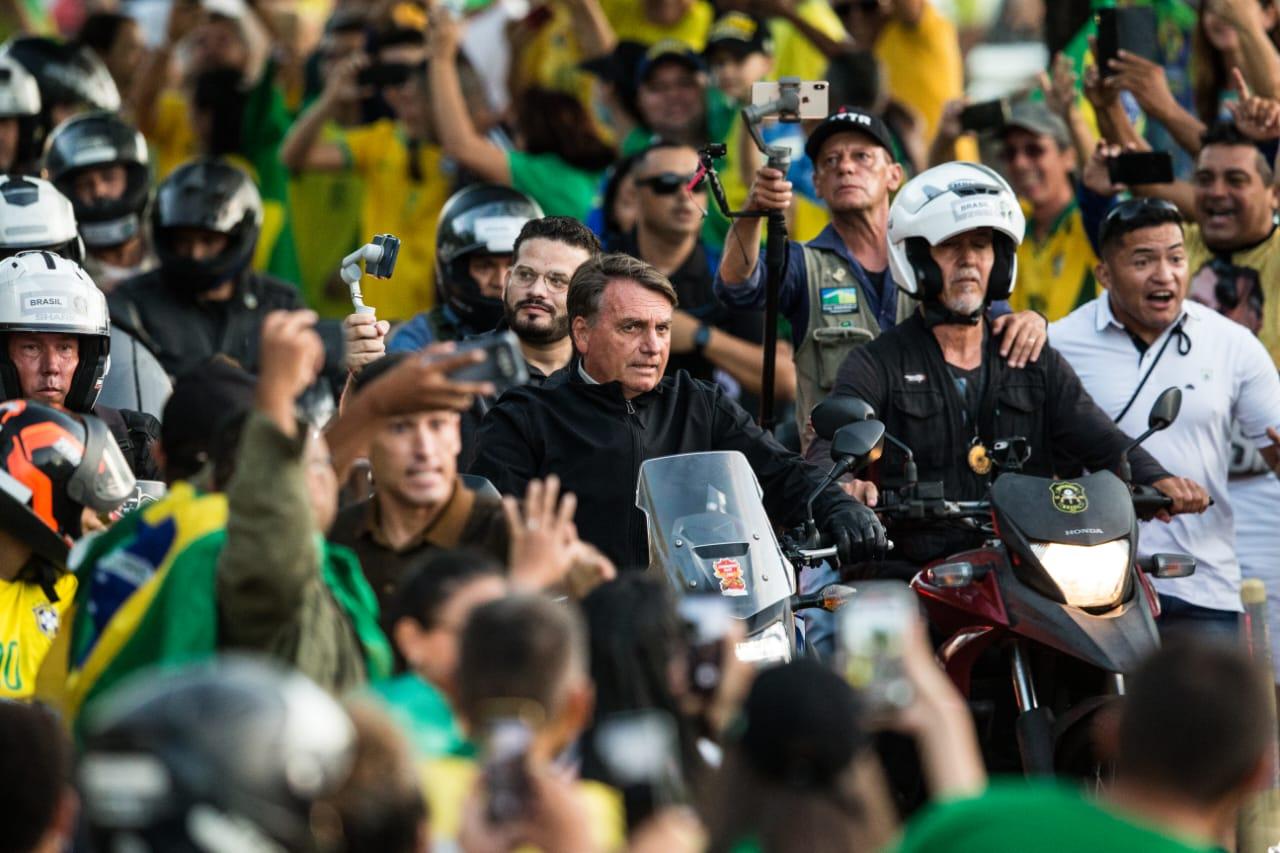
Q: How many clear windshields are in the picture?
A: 1